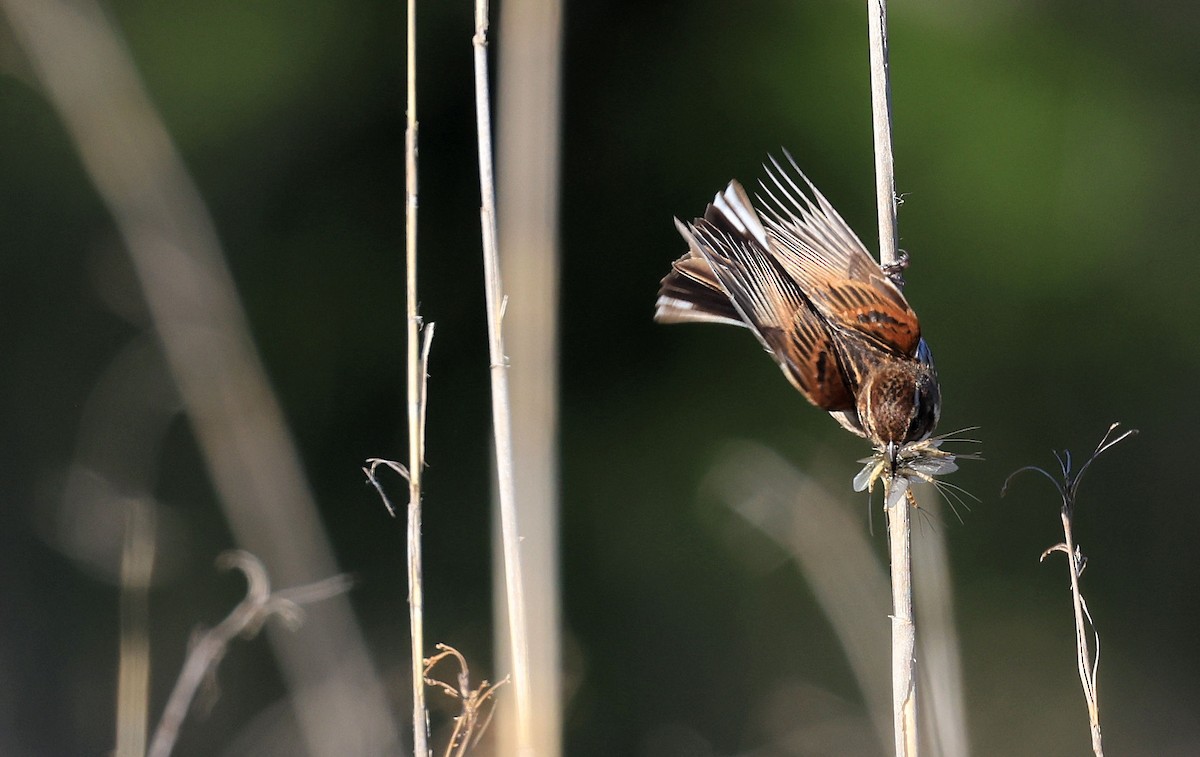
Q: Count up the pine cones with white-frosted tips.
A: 0